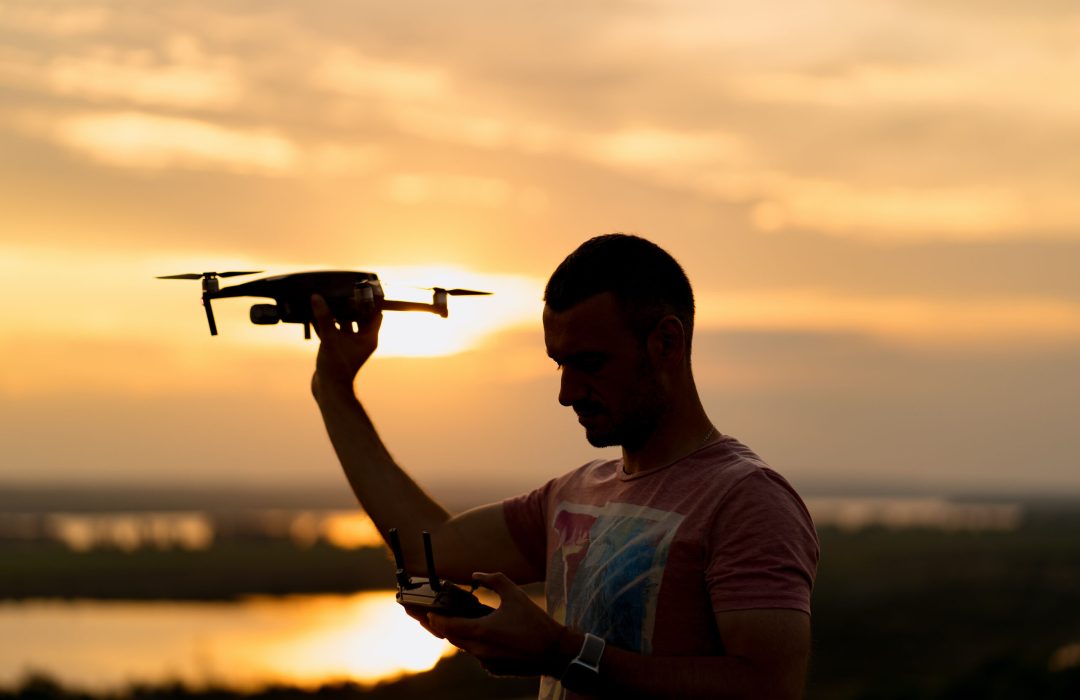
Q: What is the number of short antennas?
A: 2